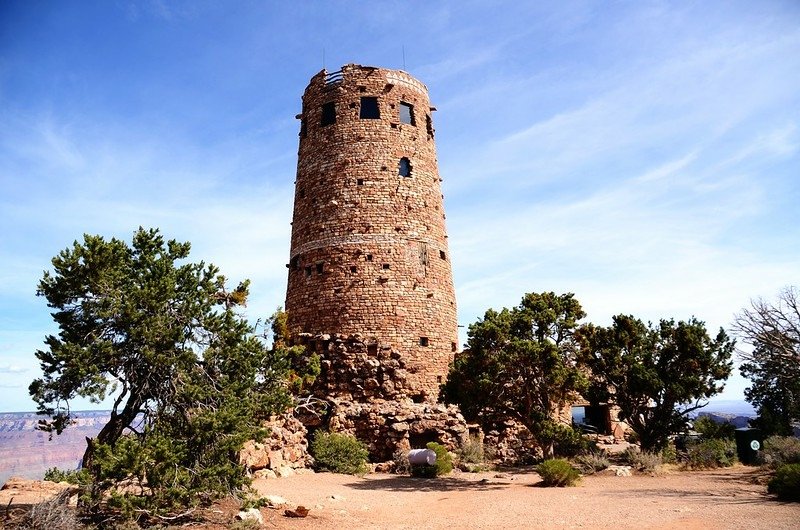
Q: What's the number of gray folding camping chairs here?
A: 0